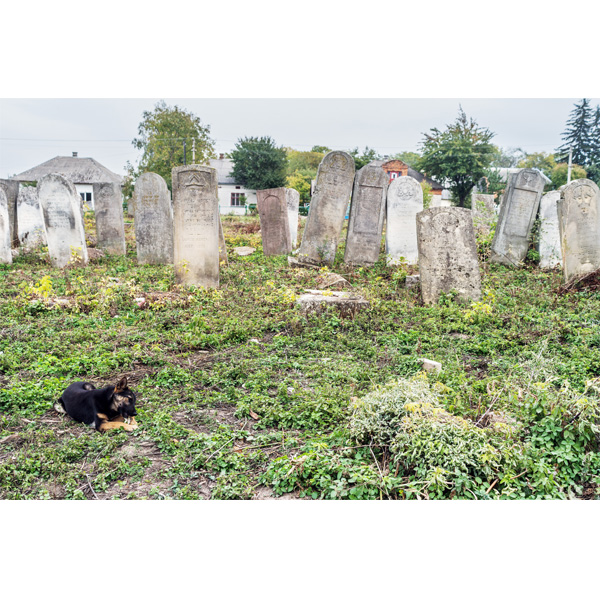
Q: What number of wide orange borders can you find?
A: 0